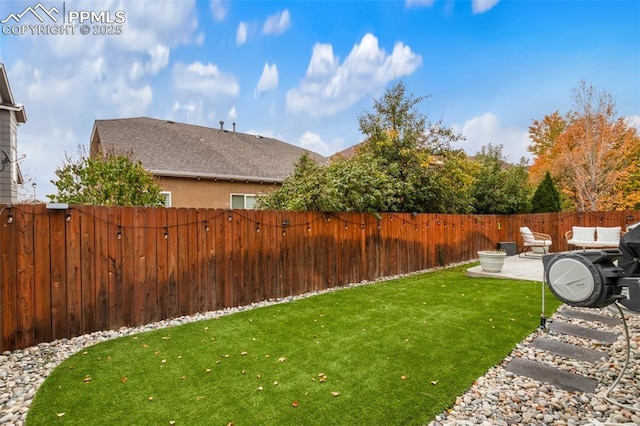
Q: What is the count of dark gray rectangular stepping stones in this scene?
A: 4